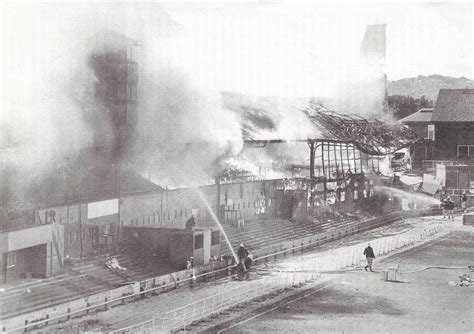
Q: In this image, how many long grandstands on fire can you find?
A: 1